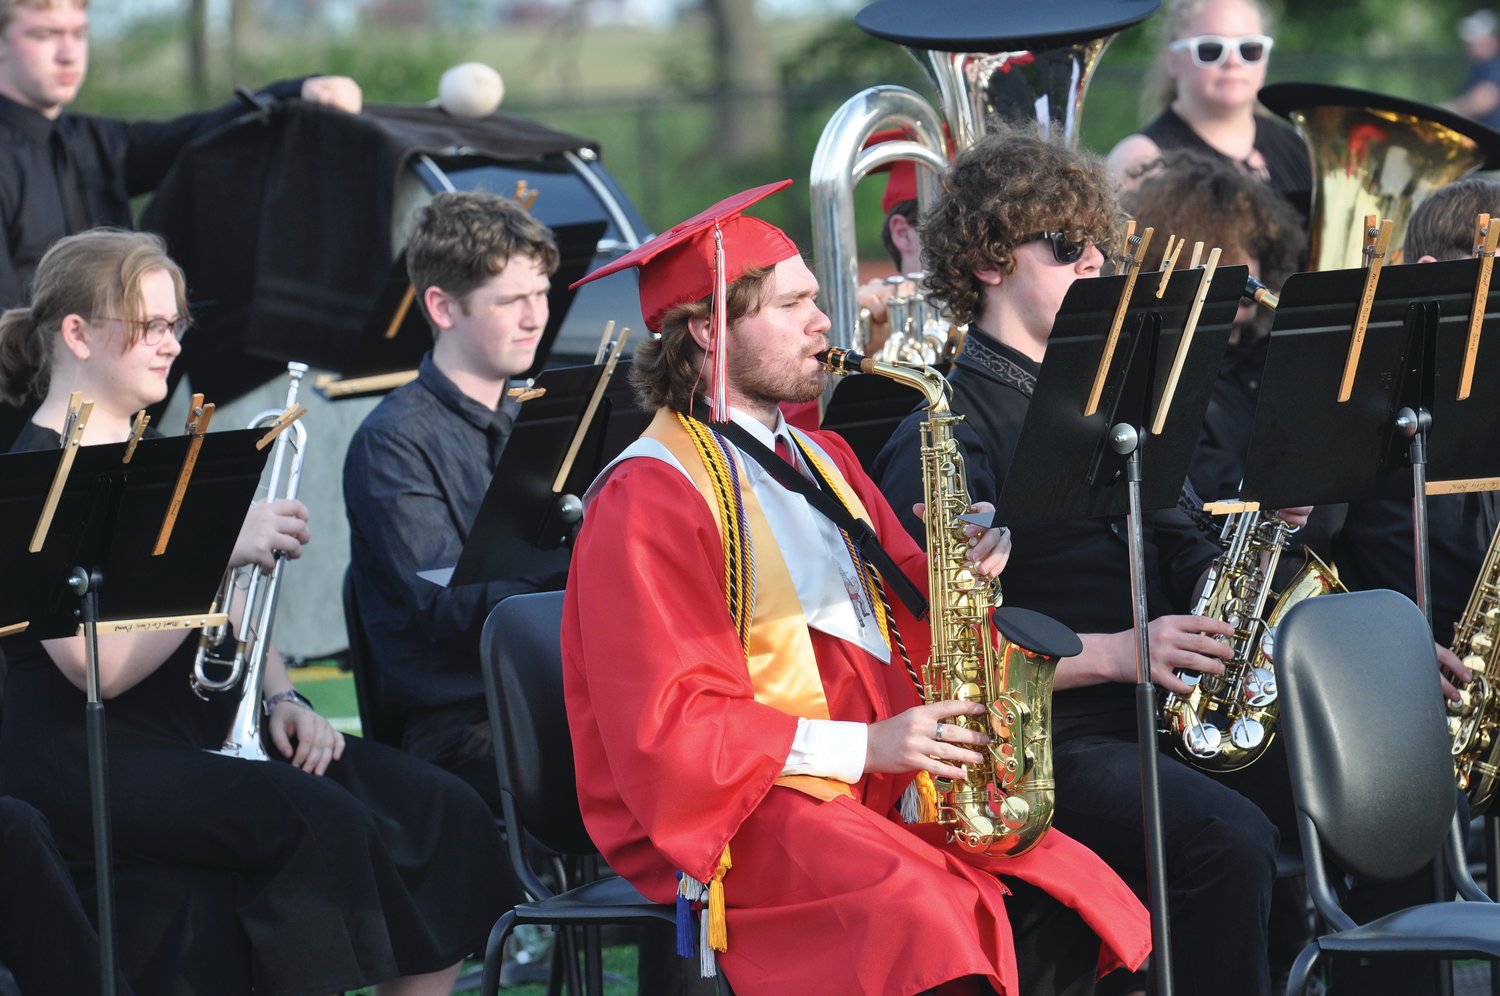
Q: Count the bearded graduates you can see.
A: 1